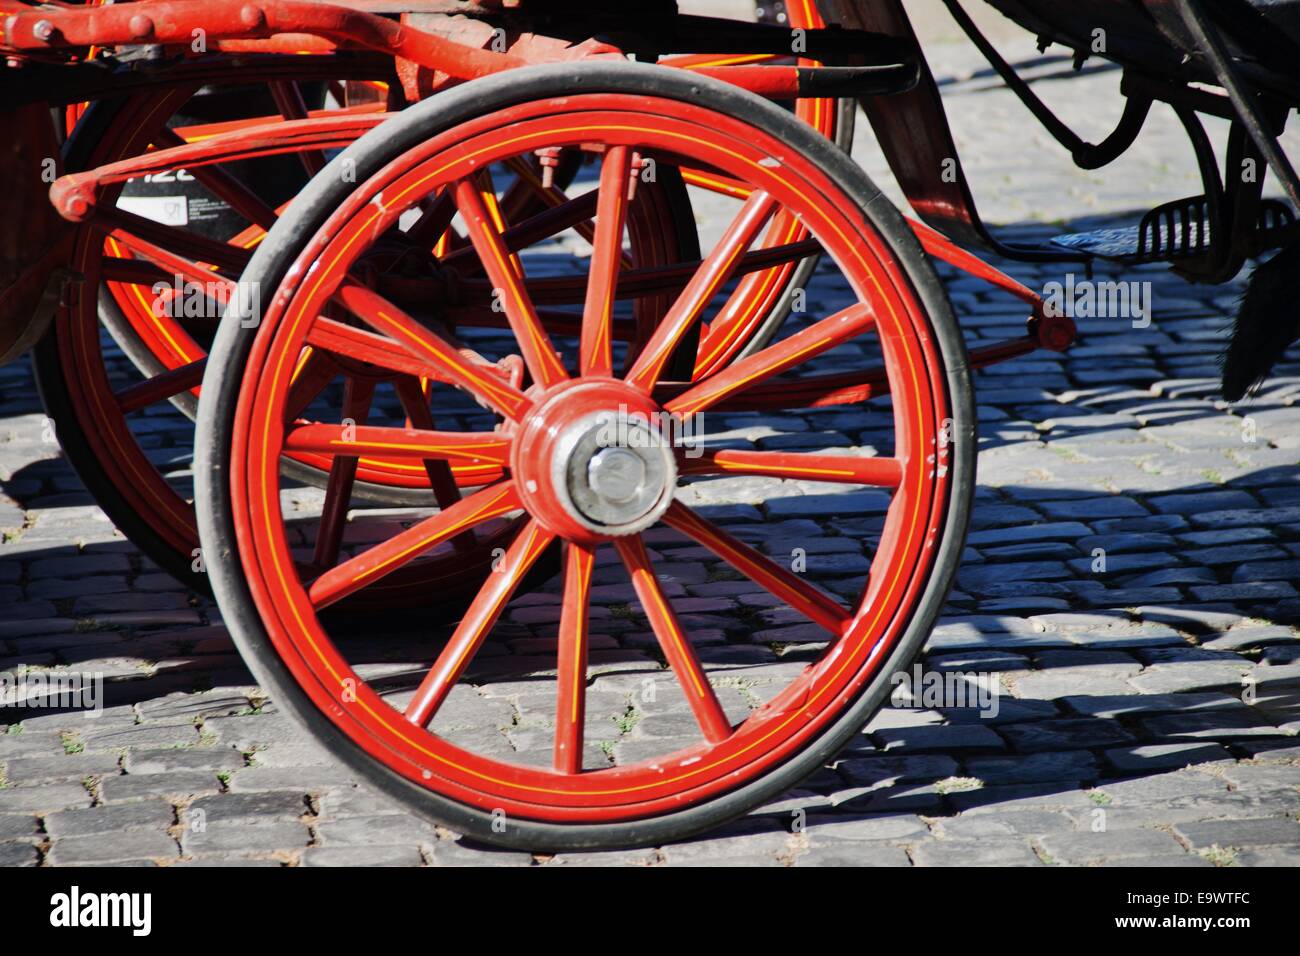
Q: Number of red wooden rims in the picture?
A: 3